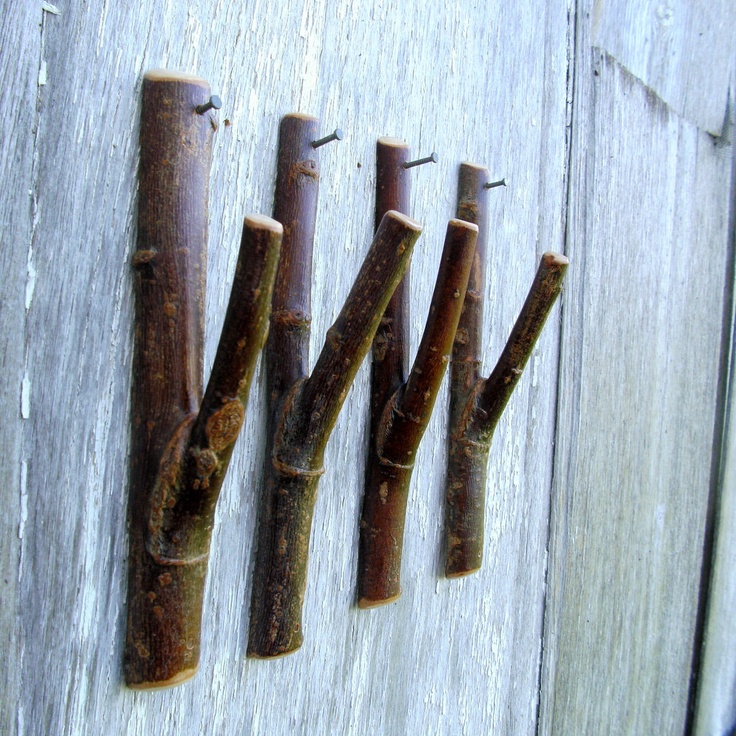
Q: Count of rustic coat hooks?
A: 4